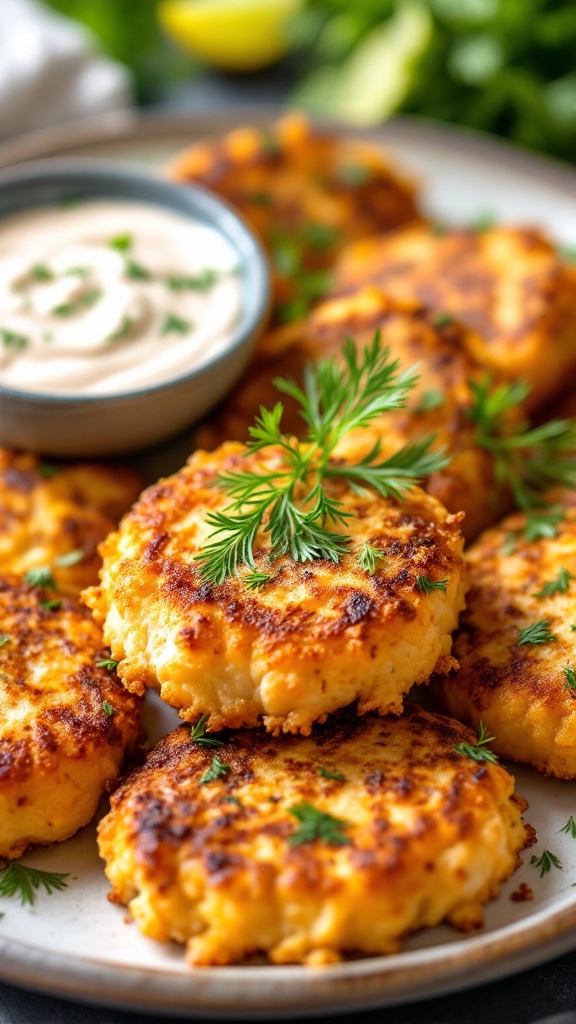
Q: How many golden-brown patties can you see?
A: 8